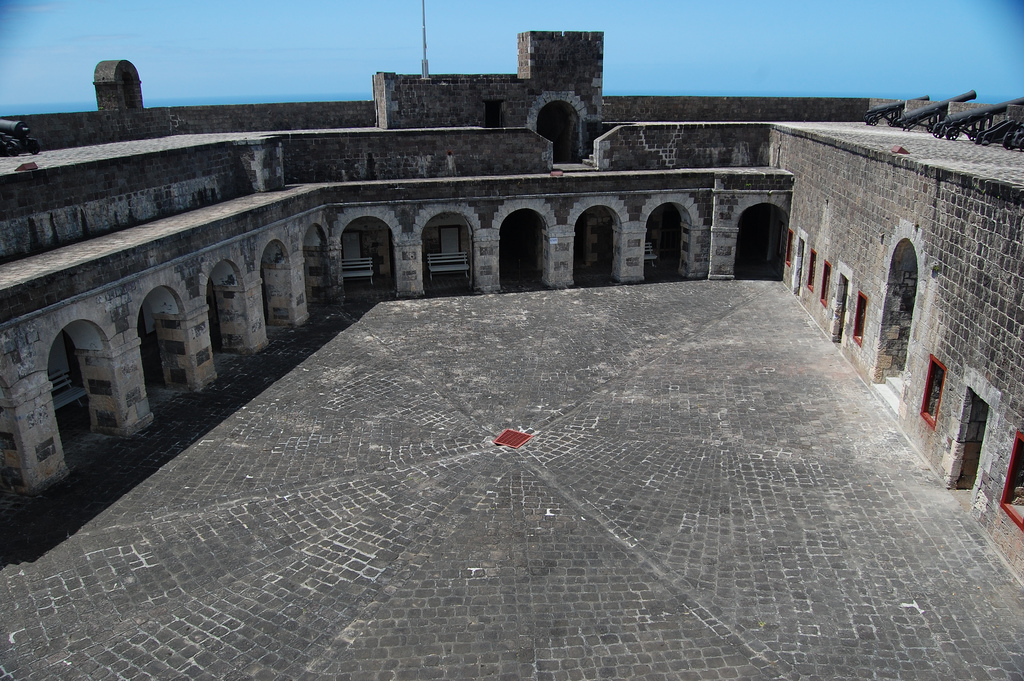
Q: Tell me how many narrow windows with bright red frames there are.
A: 6